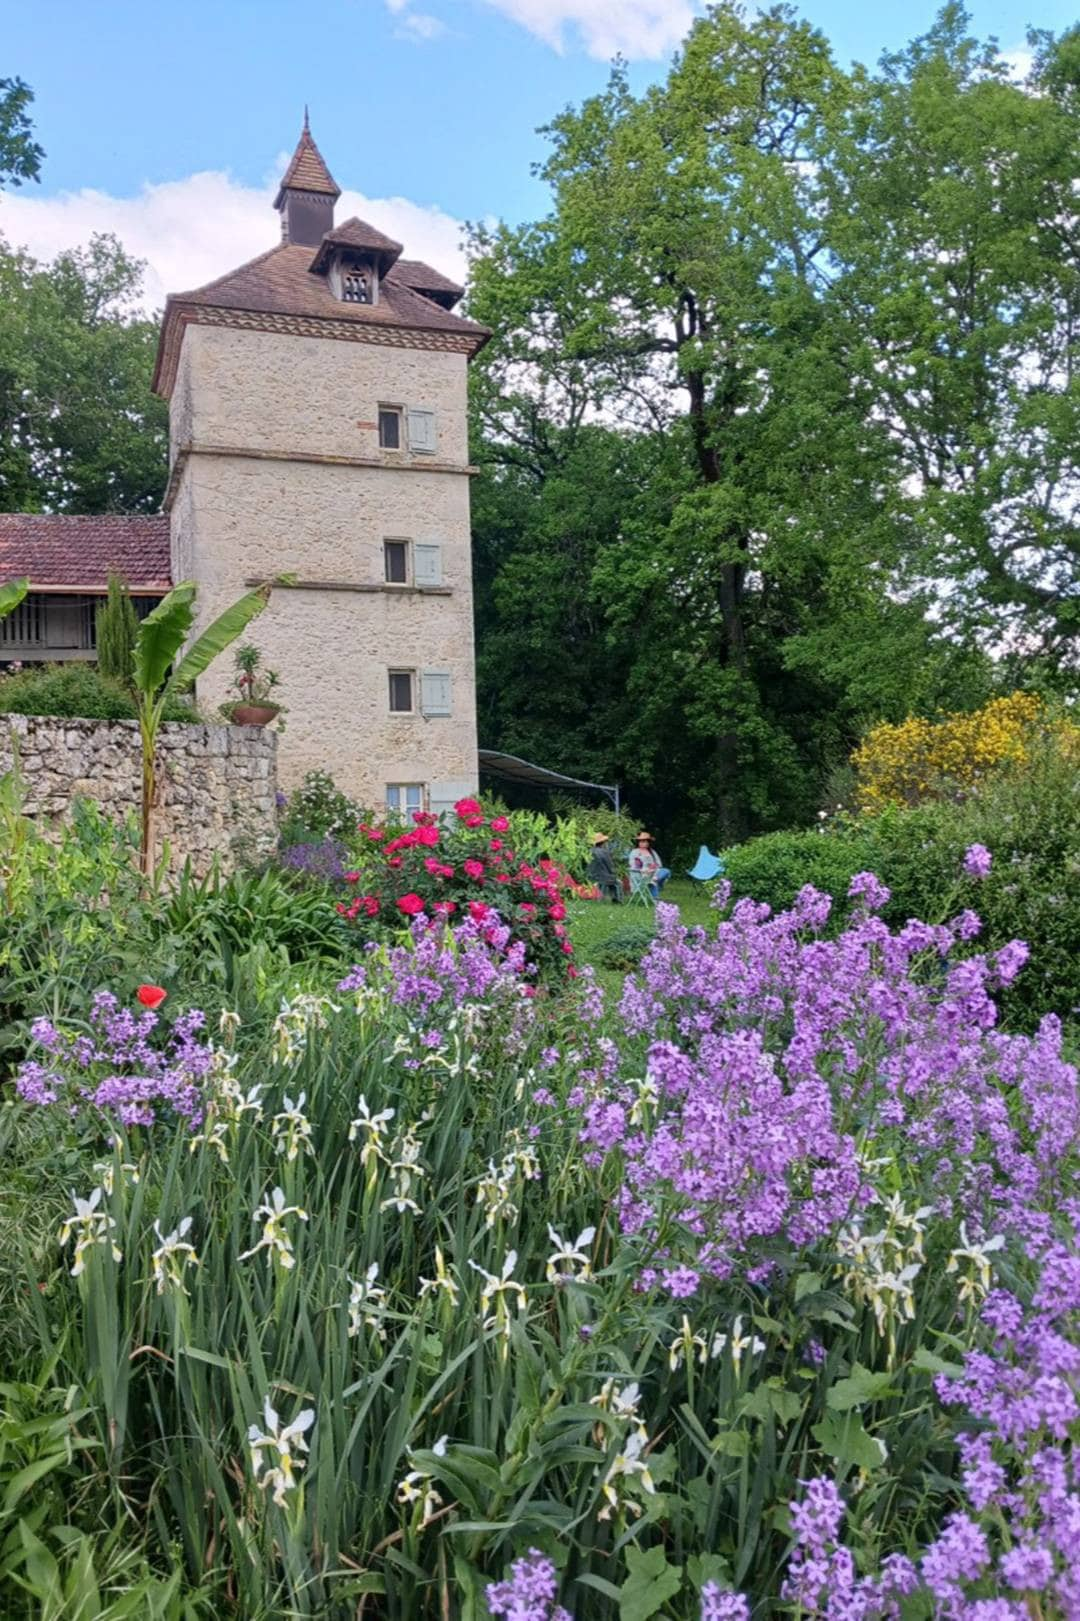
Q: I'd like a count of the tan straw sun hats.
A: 2